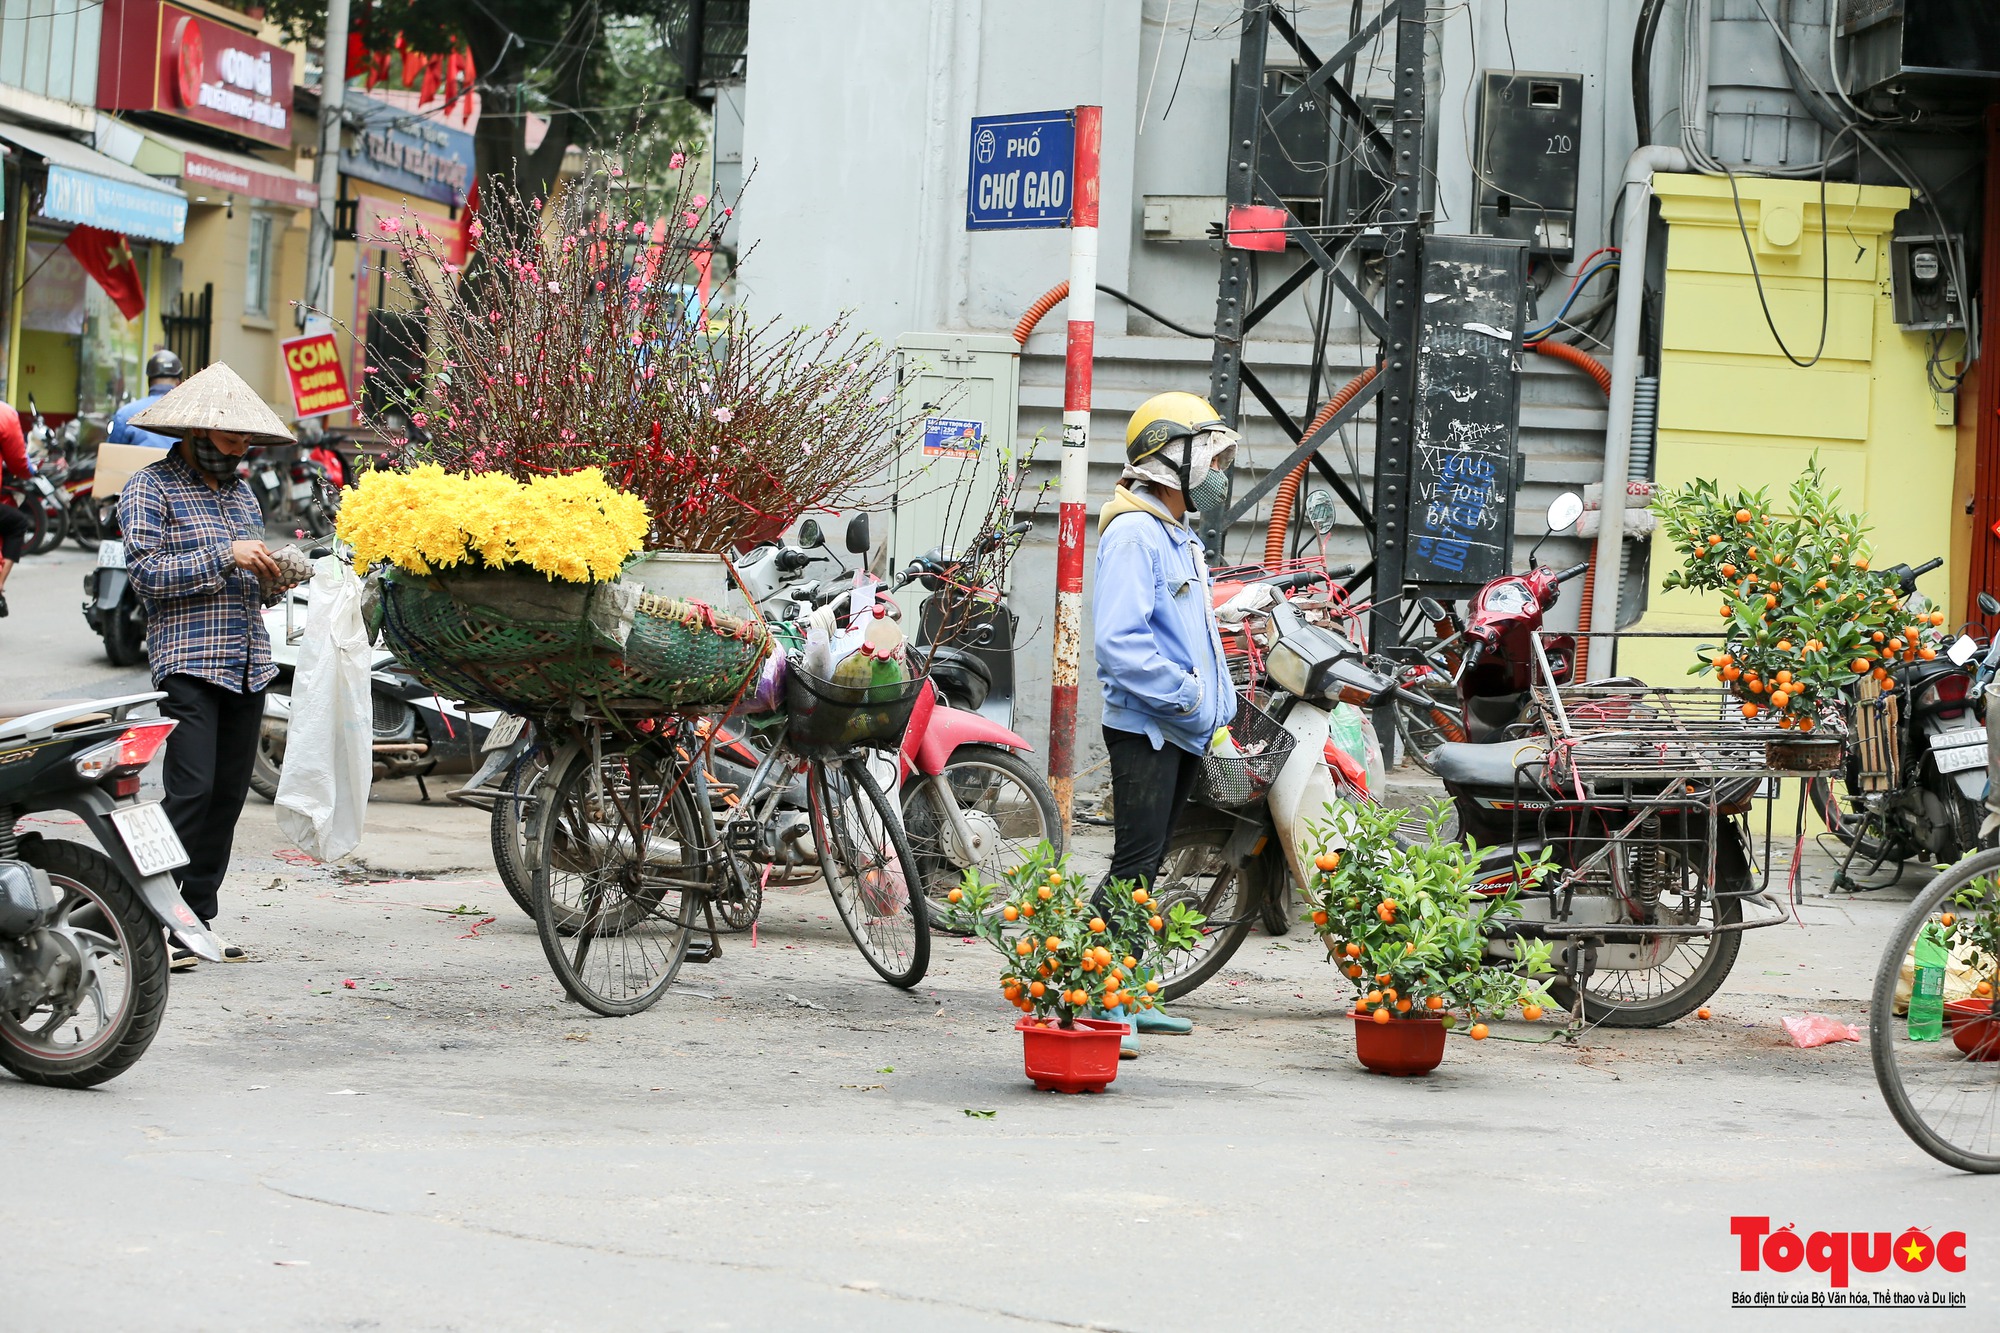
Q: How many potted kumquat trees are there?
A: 4